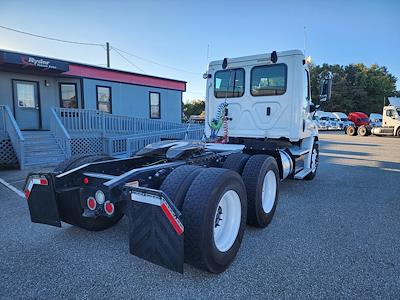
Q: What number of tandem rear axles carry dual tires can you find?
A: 2